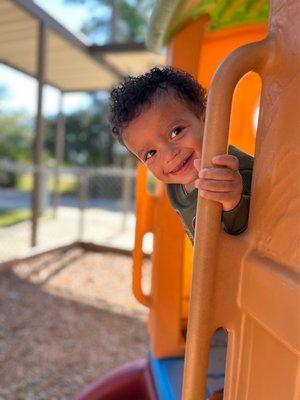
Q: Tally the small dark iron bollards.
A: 0